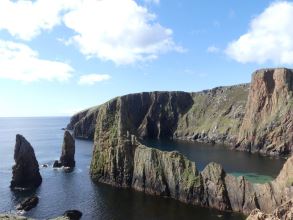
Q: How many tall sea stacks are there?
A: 2